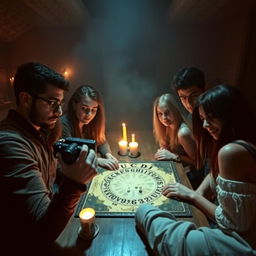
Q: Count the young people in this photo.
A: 5